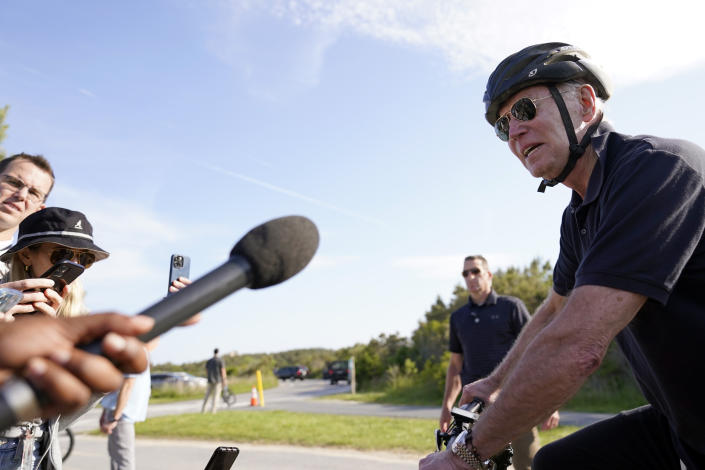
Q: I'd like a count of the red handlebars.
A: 0